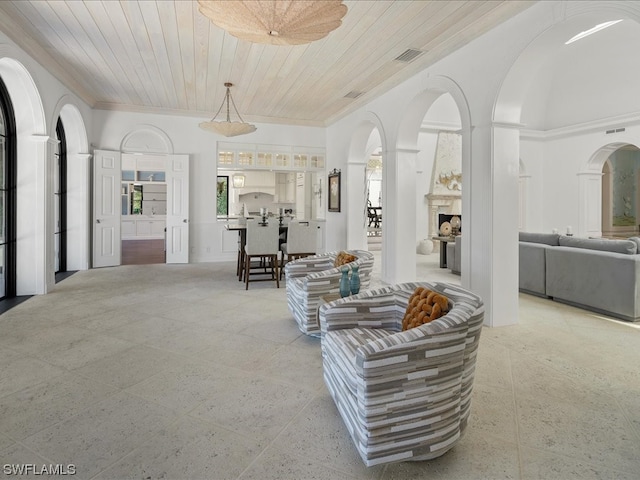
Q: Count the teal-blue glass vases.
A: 2